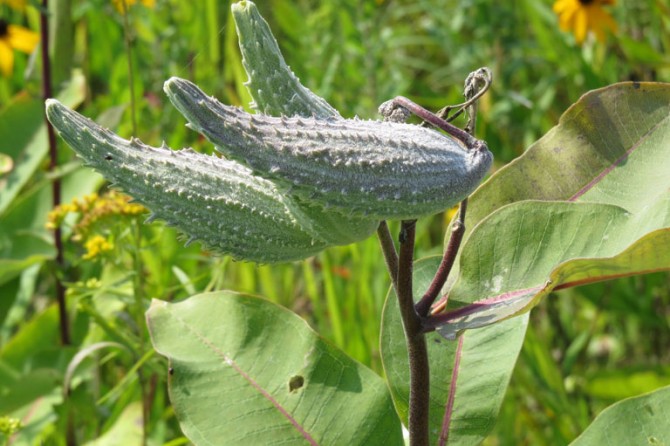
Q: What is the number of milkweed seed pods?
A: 3